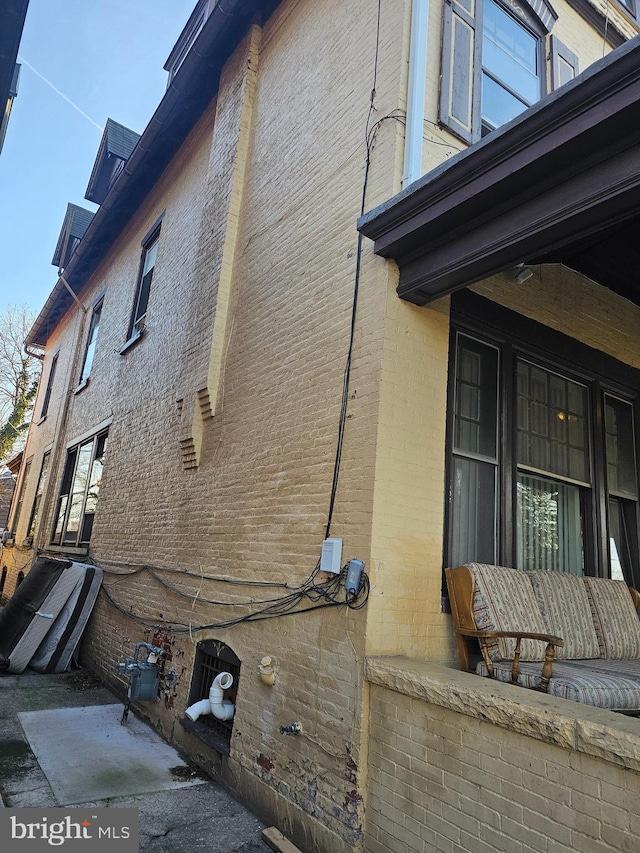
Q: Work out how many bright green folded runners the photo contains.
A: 0